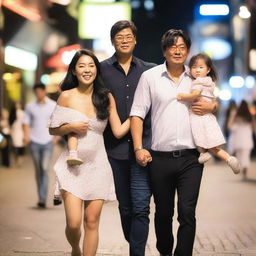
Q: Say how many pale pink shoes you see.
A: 3